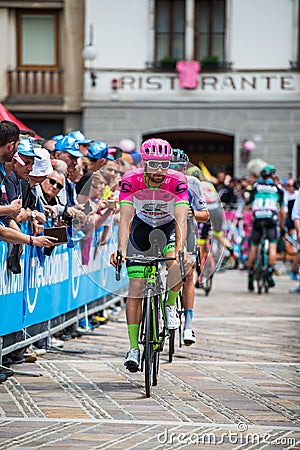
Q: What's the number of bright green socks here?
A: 2